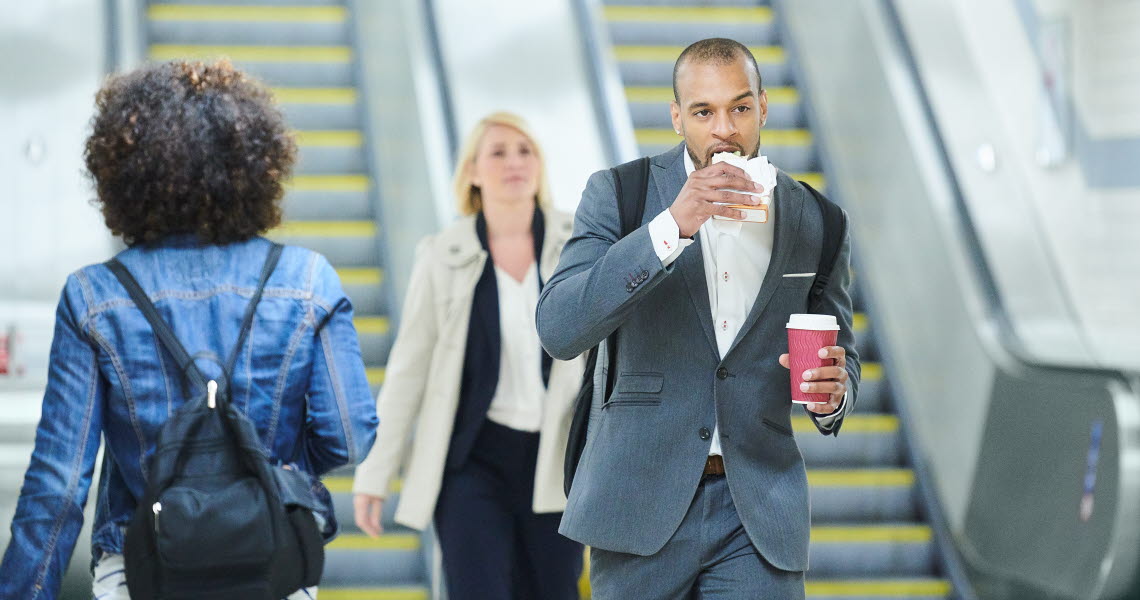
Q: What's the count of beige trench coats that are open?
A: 1